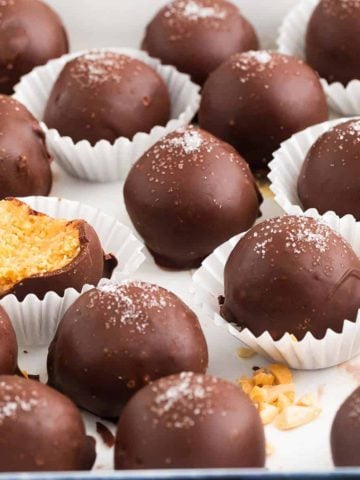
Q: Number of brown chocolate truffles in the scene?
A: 15